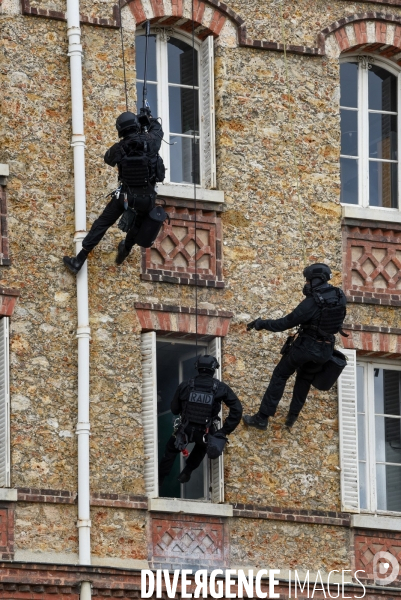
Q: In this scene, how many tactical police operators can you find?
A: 3